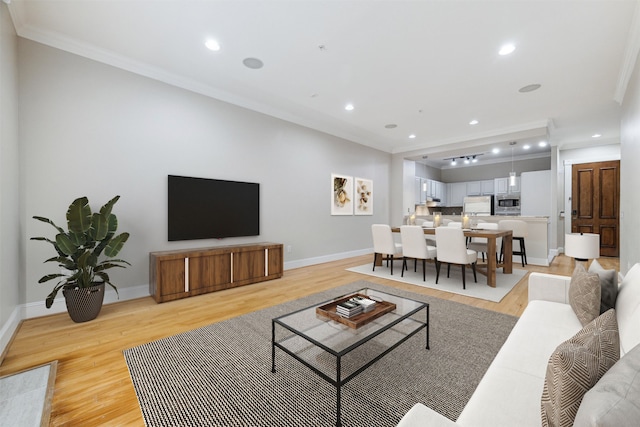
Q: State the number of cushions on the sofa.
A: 4